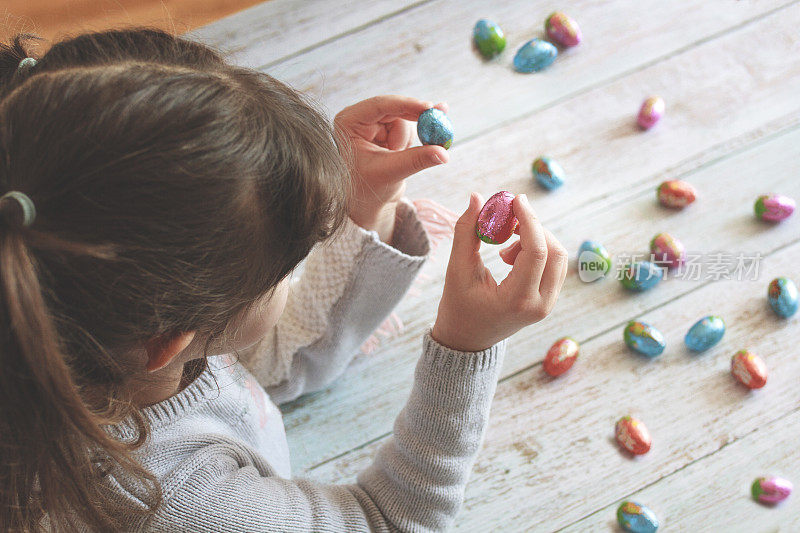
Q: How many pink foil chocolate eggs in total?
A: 6